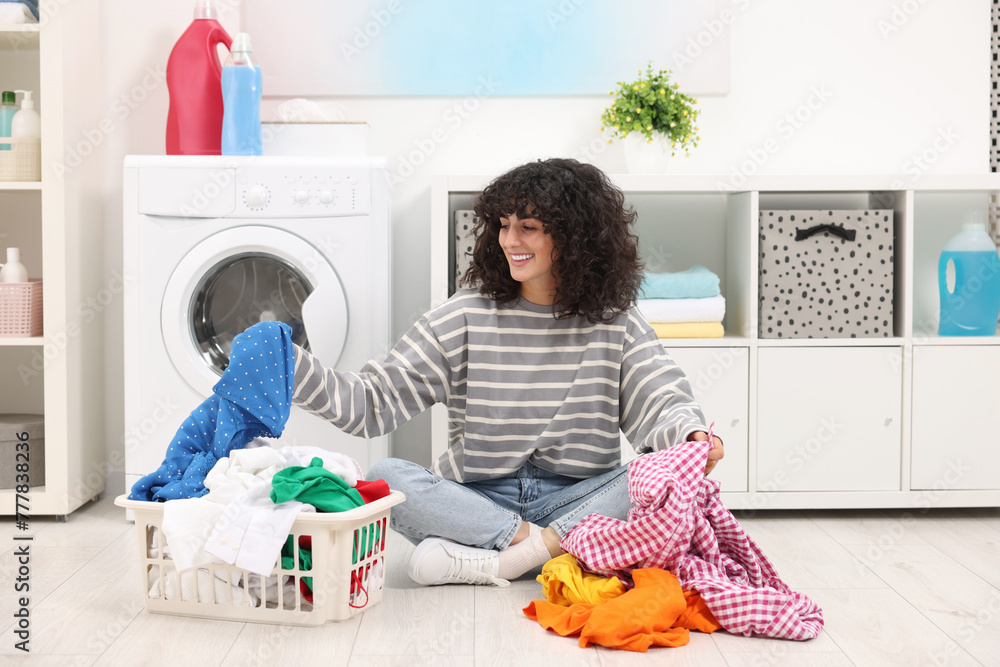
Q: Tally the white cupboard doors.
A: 3